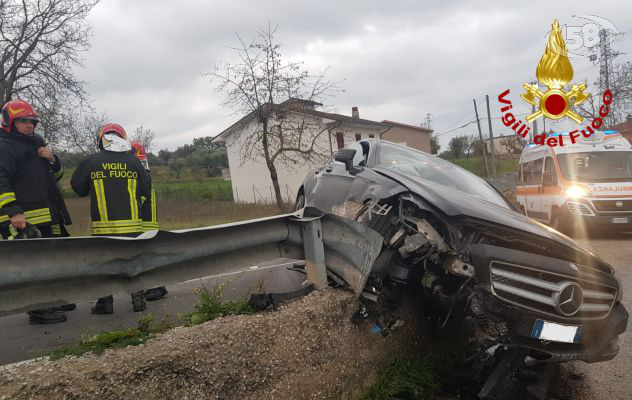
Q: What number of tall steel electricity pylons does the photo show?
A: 1